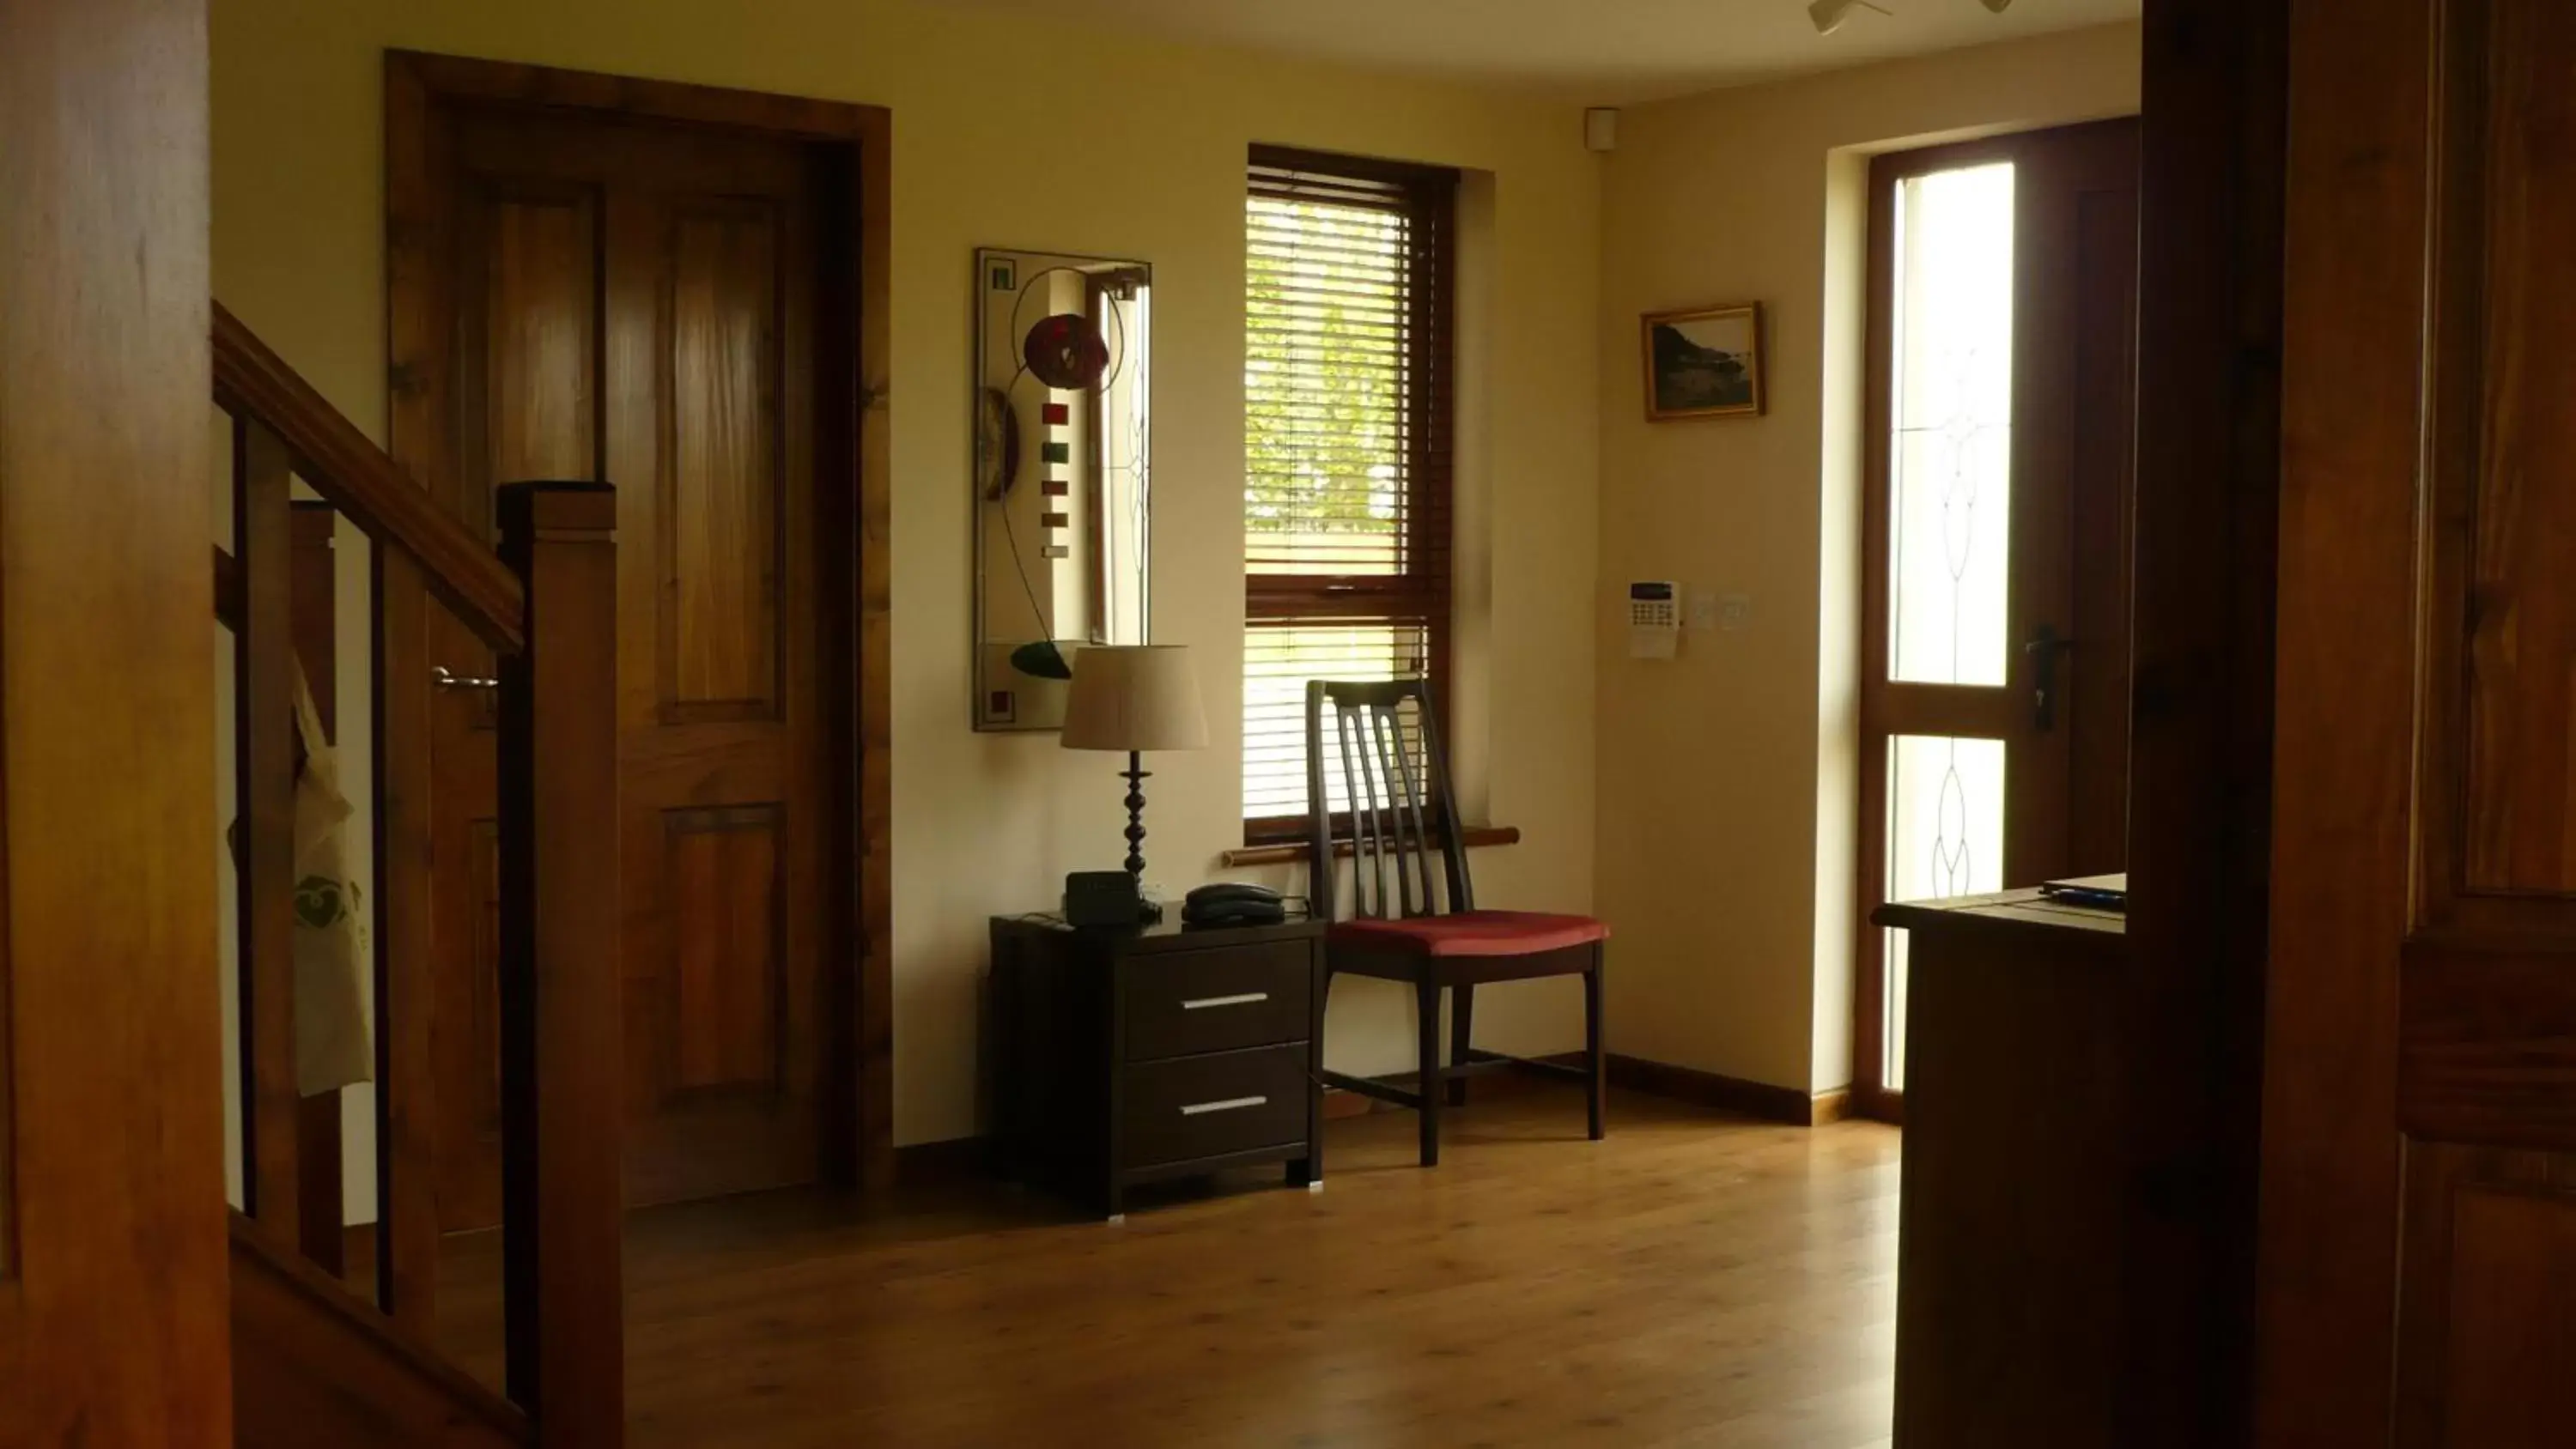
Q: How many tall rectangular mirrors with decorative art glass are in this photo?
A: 1